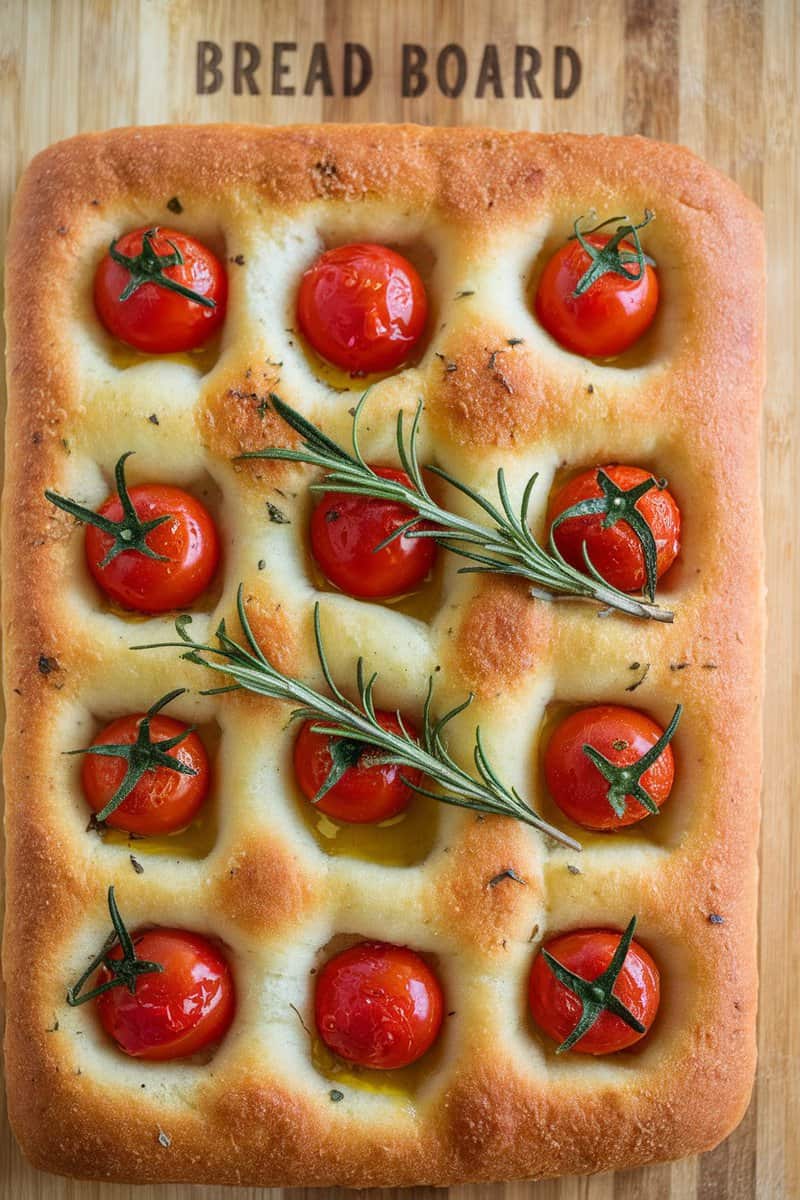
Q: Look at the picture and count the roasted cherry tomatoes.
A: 12